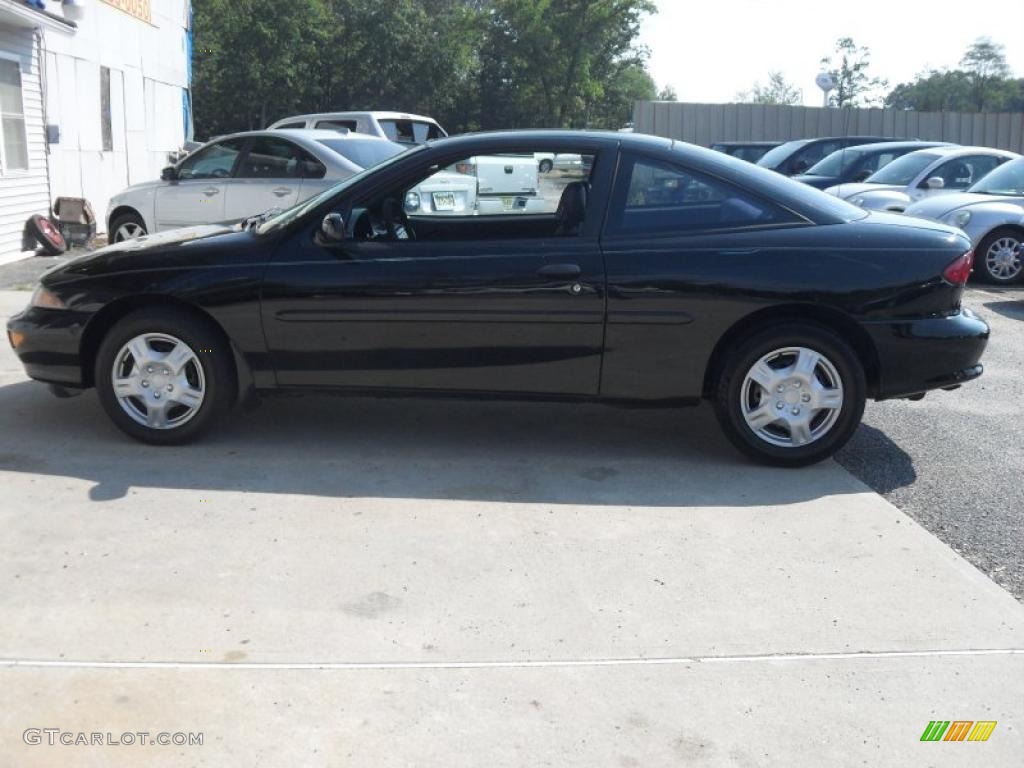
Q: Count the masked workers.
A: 0